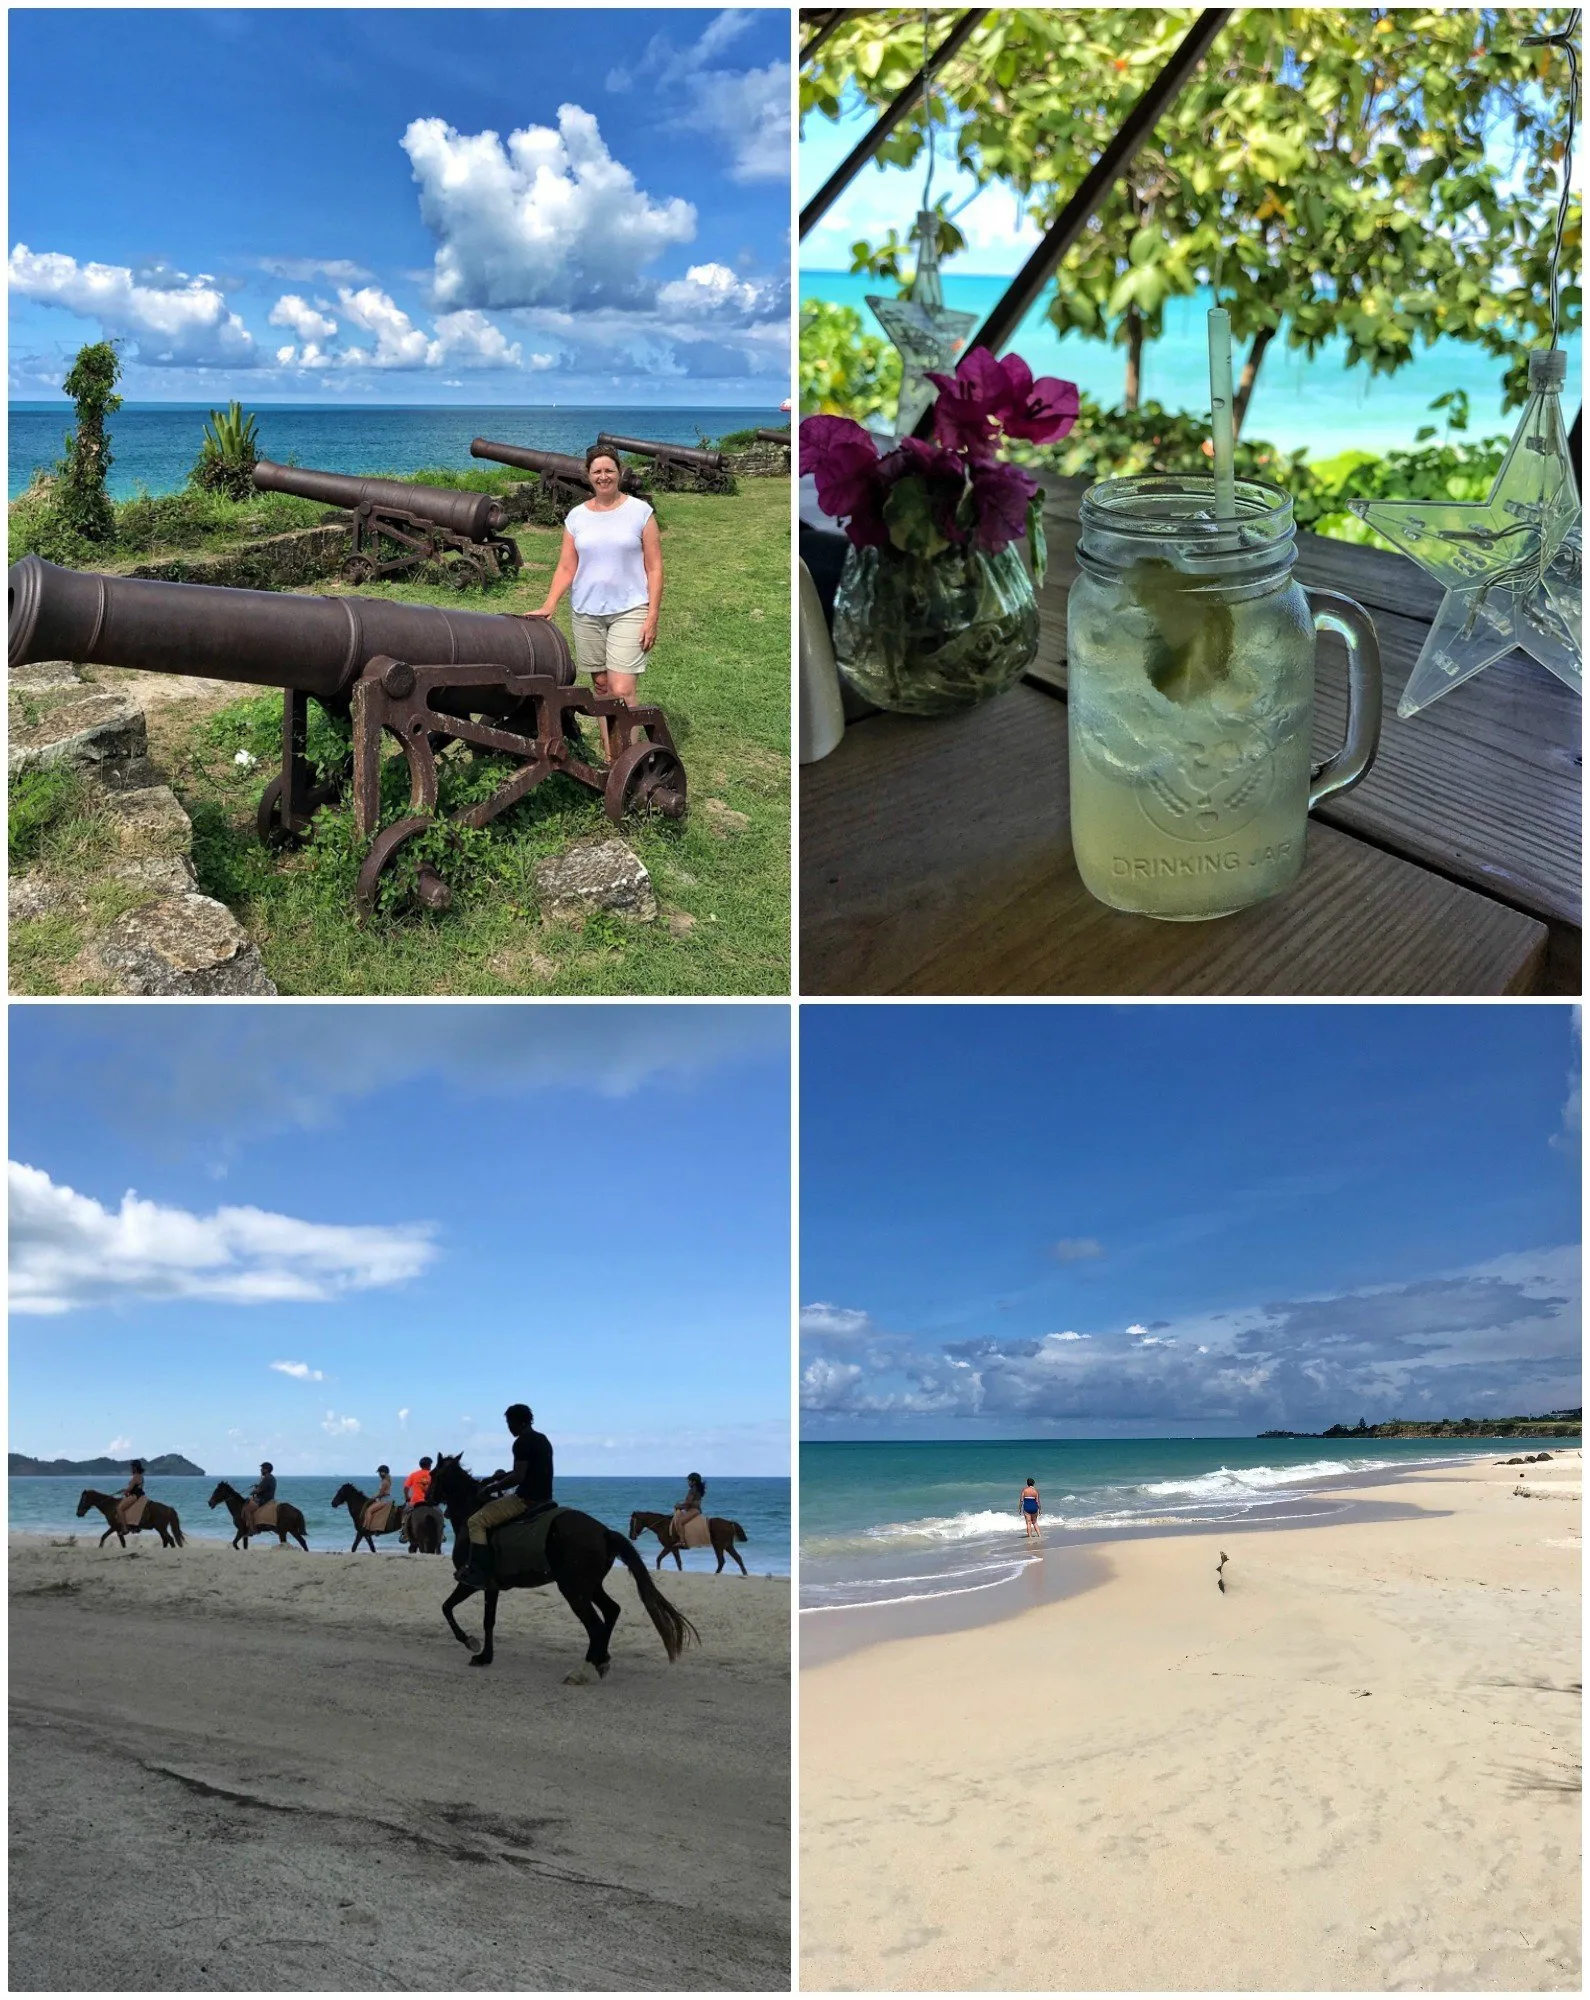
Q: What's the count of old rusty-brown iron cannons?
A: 5